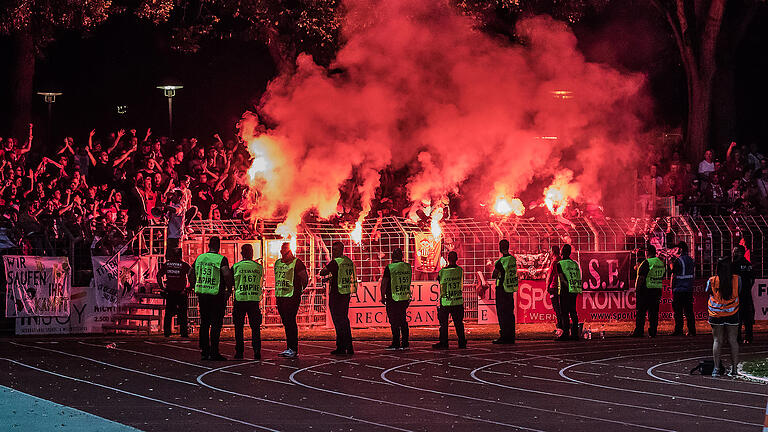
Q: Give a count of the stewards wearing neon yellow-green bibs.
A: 9